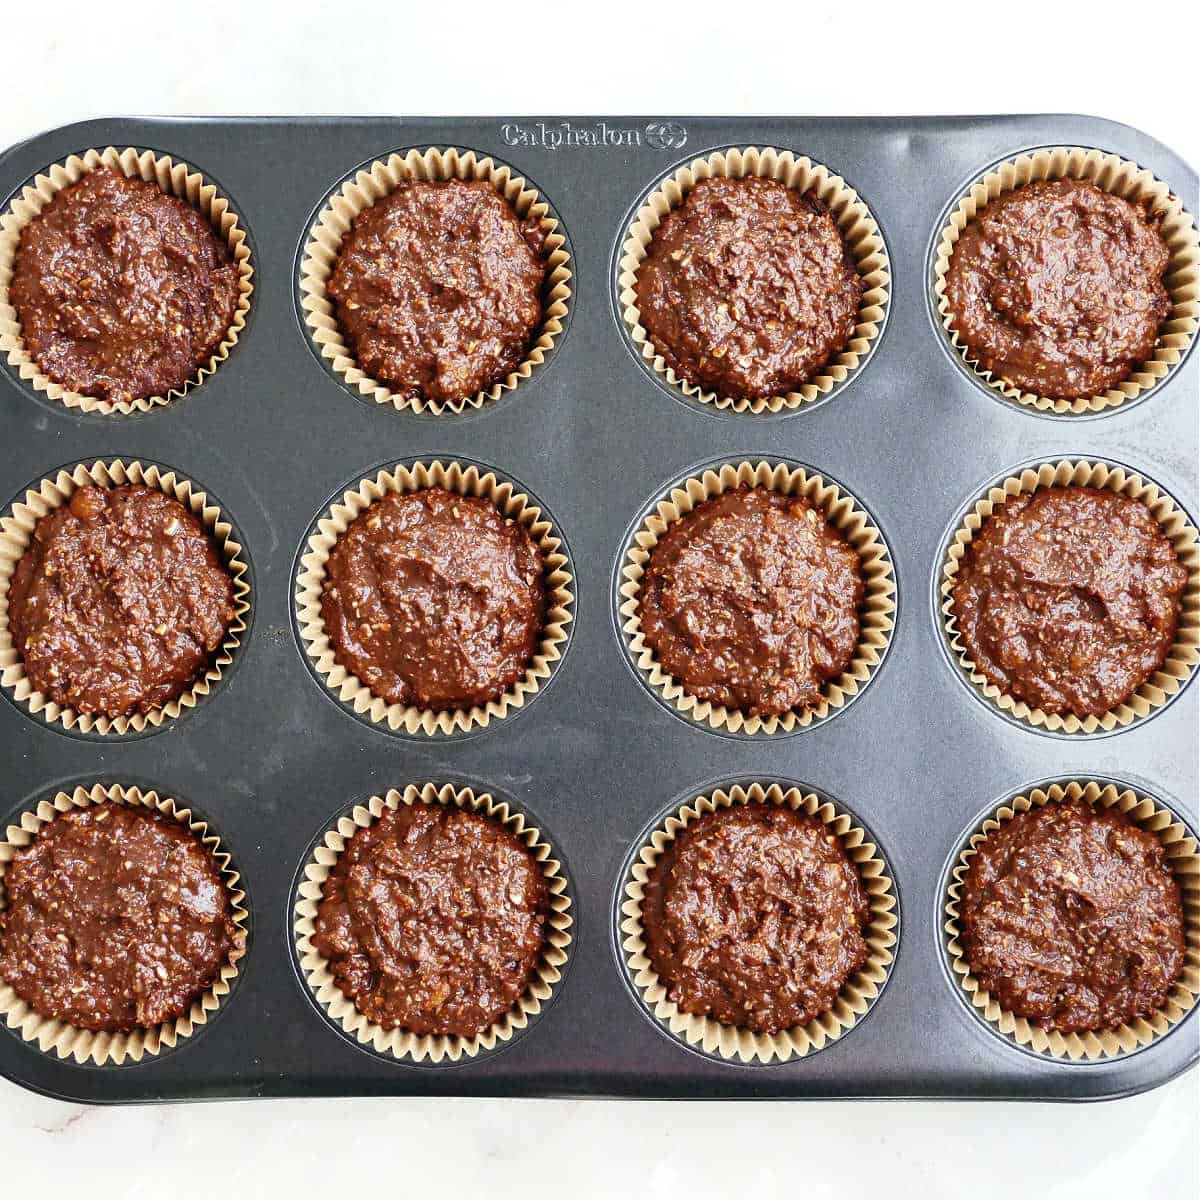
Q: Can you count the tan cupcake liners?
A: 12